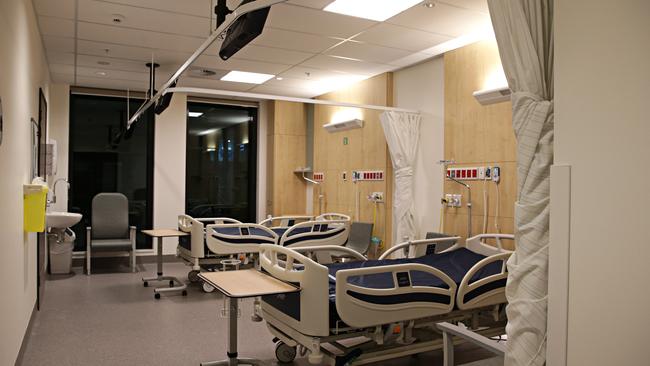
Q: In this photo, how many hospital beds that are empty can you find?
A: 2